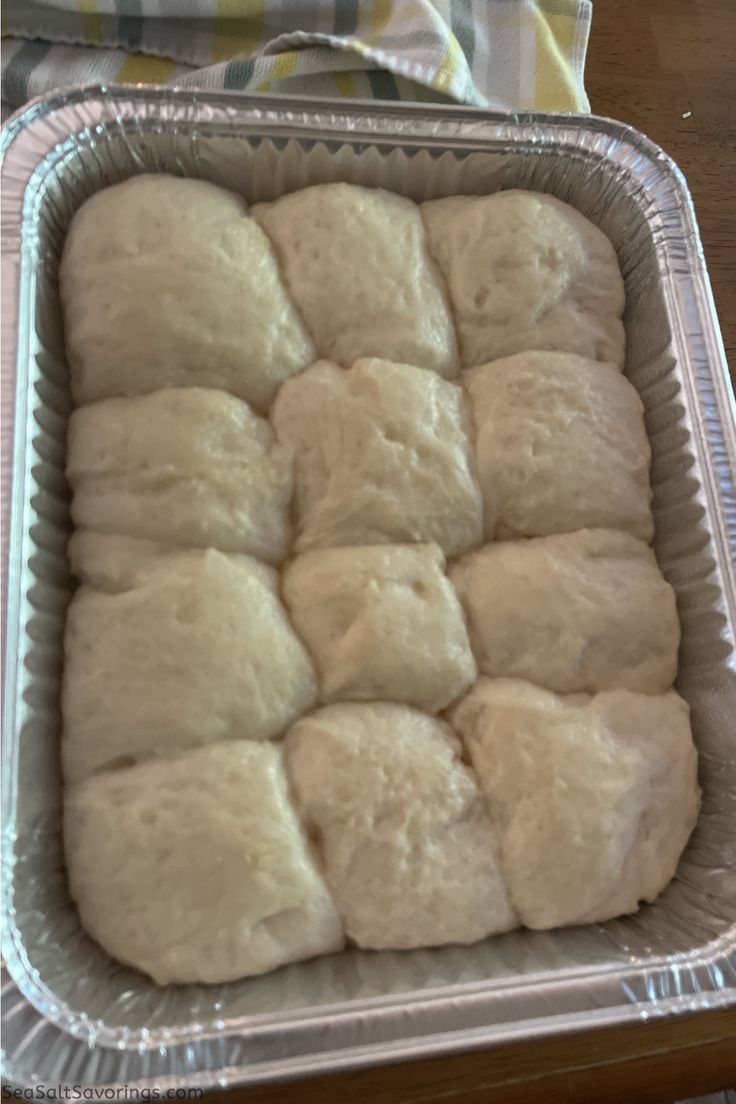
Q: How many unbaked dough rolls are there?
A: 12